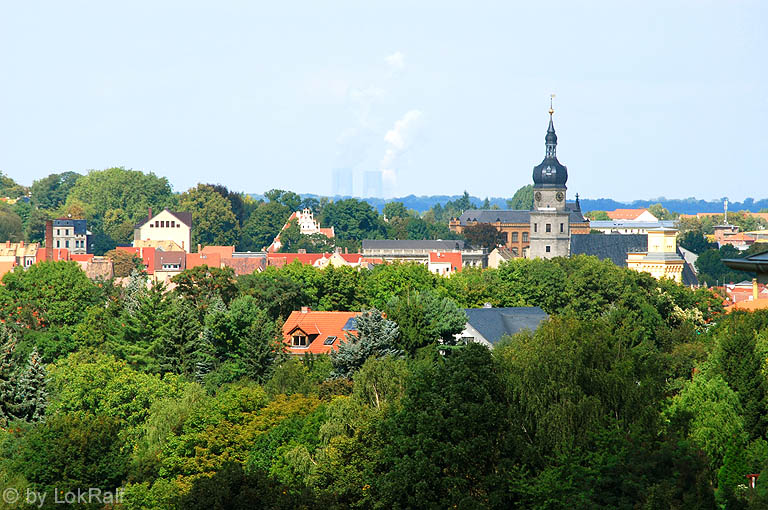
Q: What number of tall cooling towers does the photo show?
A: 2